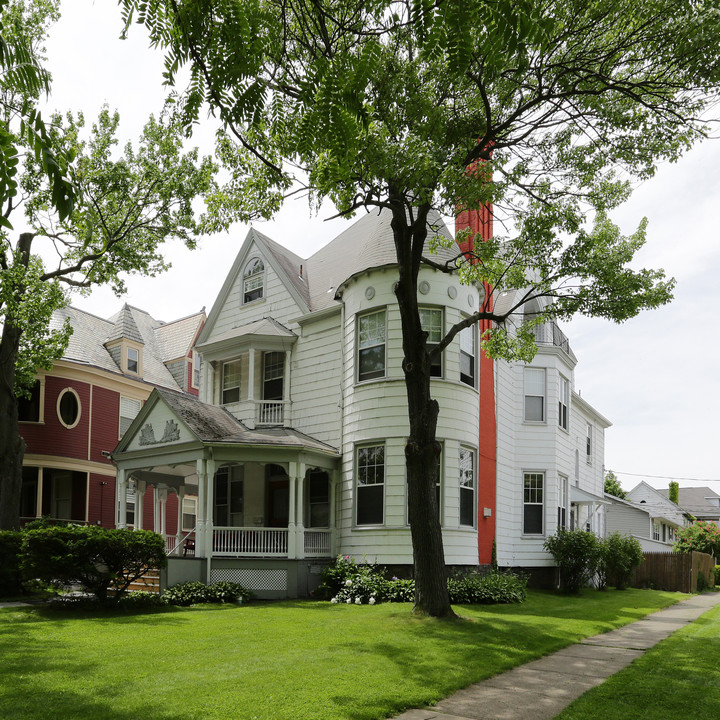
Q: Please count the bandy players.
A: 0